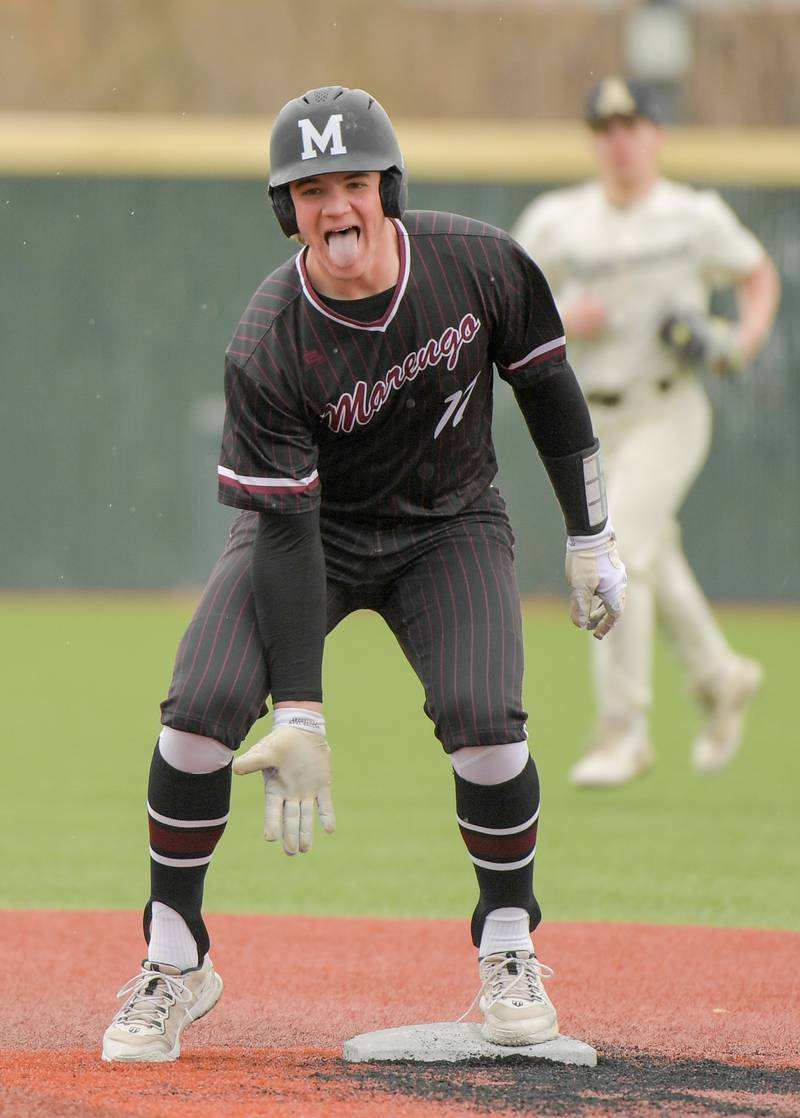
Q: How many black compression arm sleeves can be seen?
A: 2